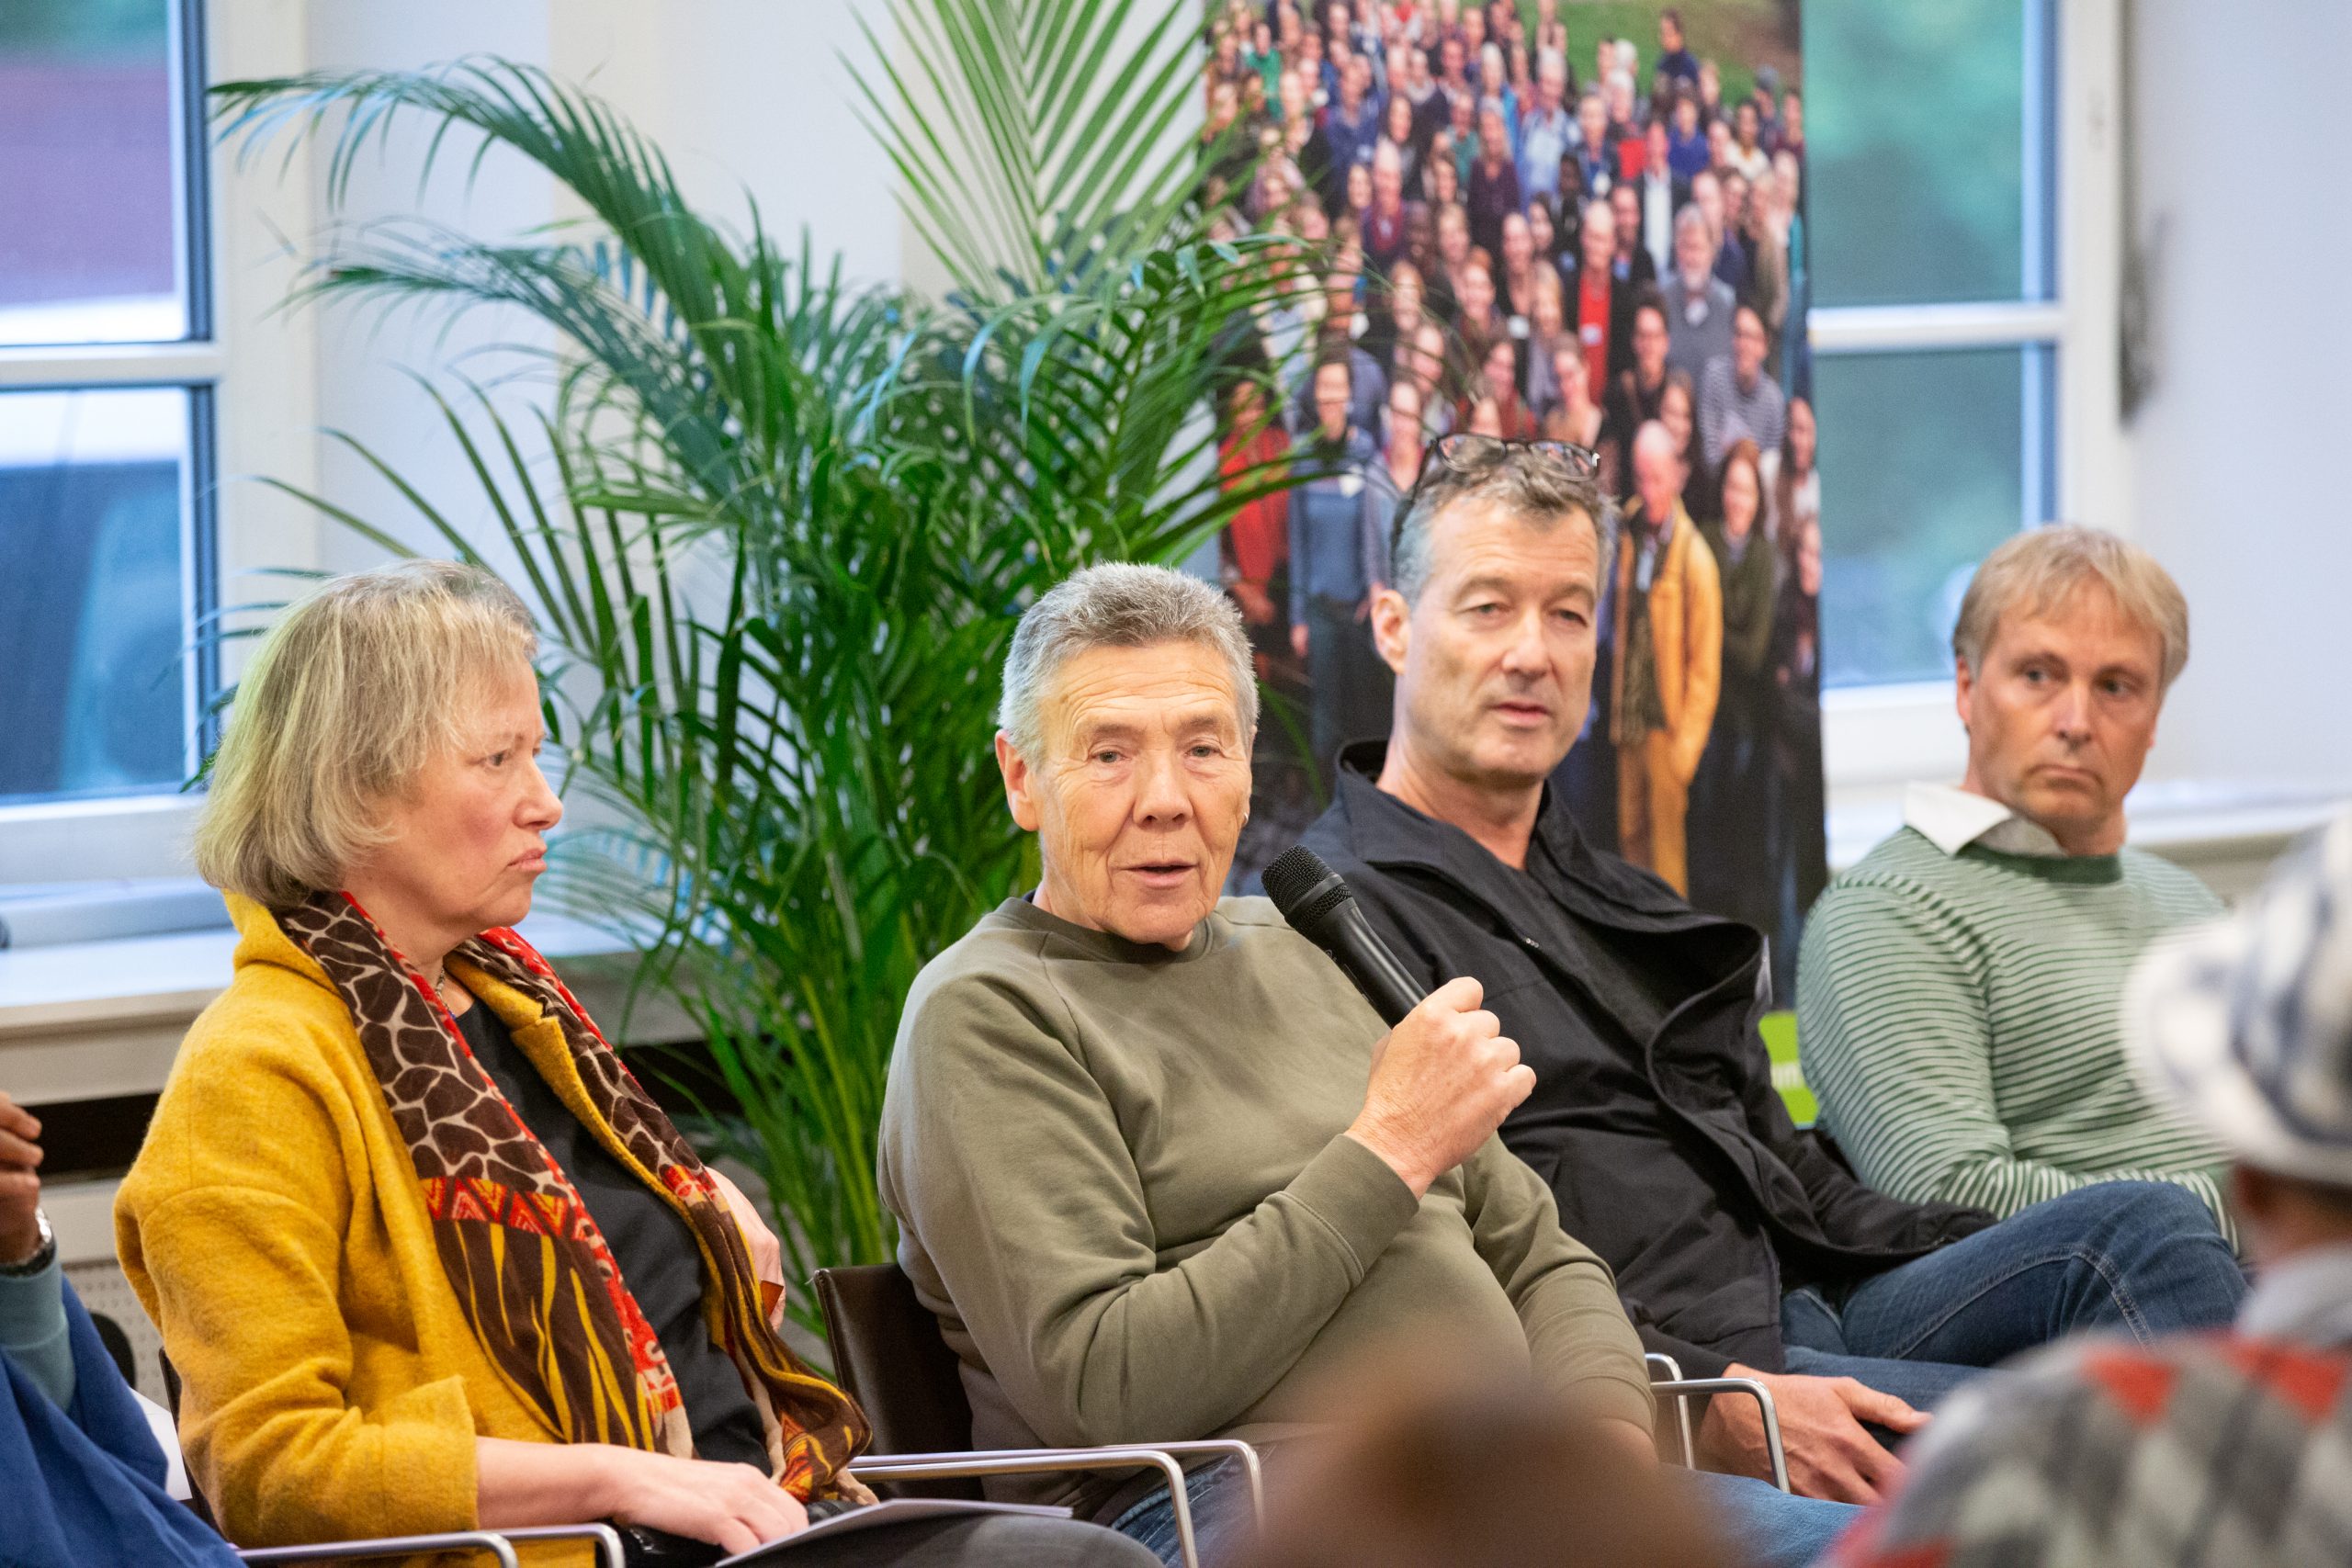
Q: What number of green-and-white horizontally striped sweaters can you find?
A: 1